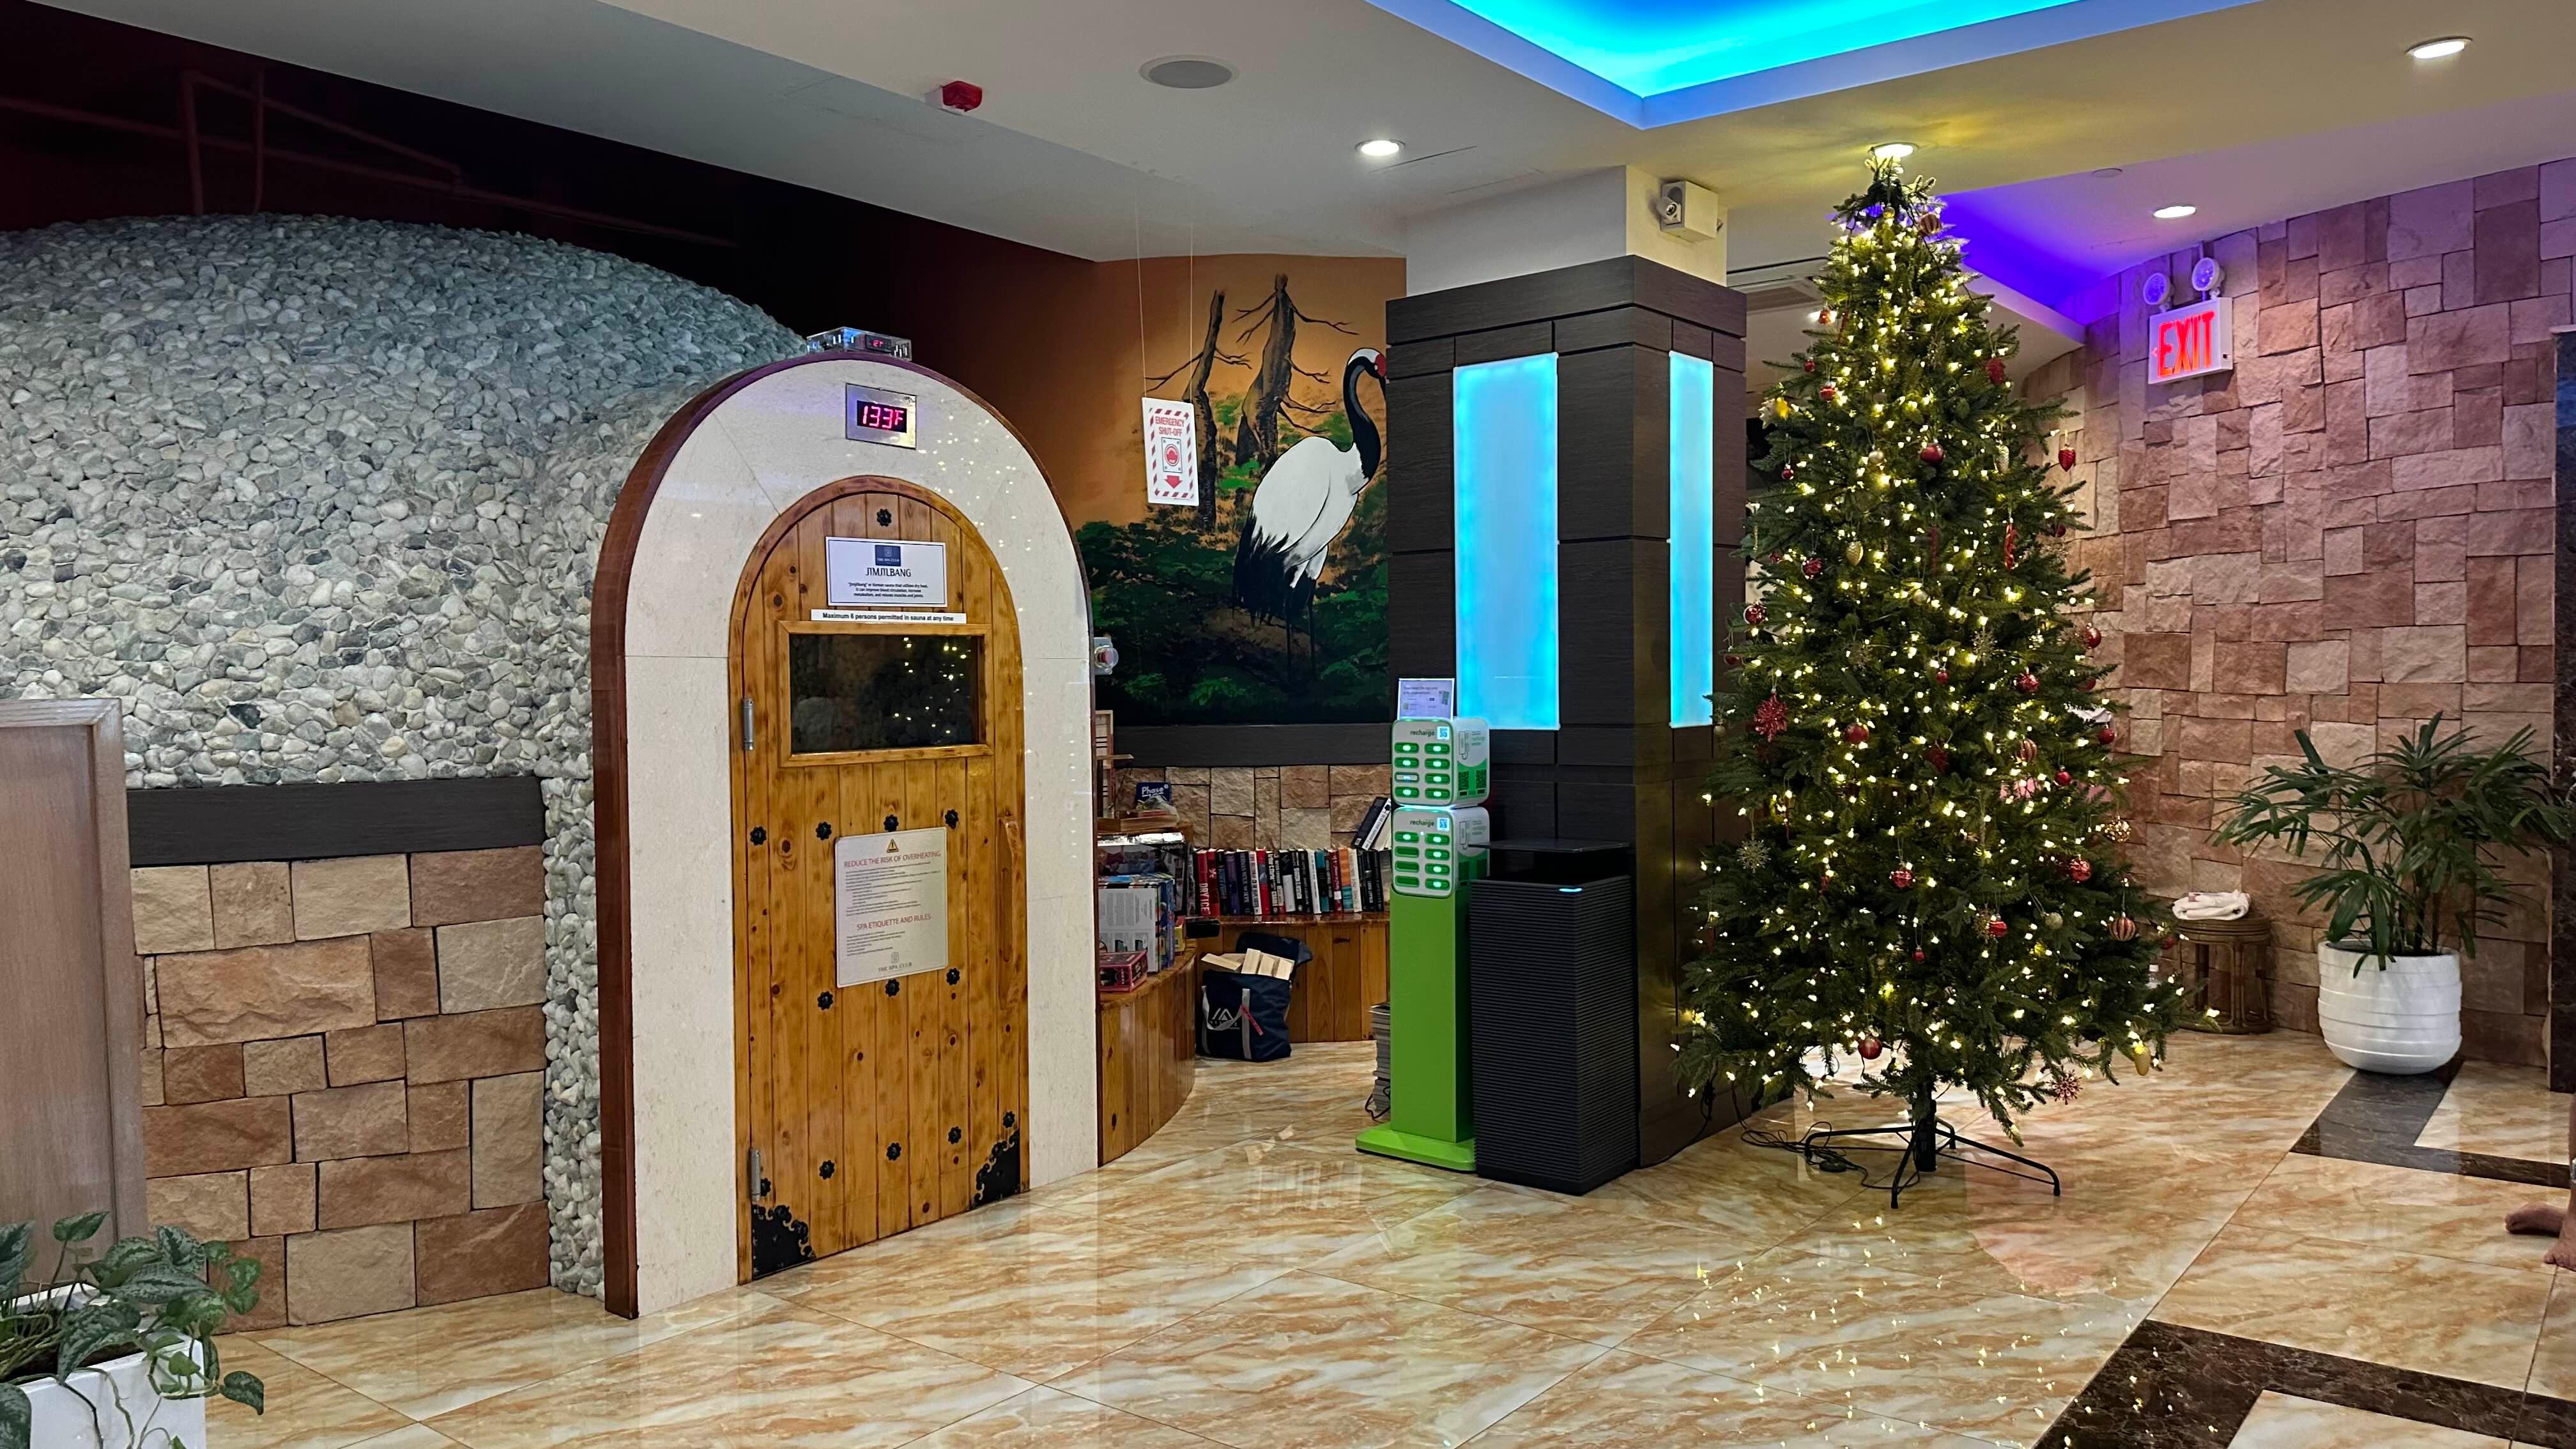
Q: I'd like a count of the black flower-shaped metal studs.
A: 13